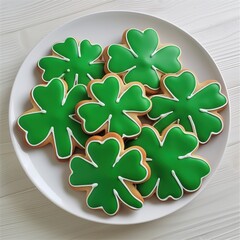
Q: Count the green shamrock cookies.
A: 7